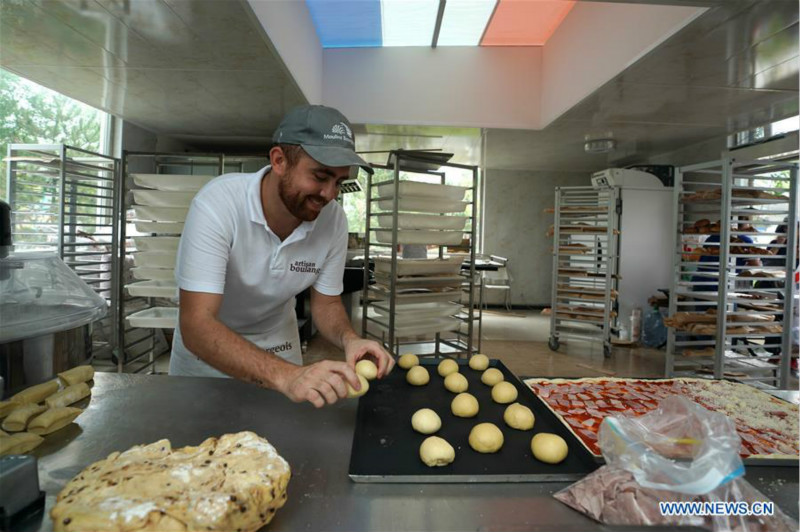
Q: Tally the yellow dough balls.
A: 15